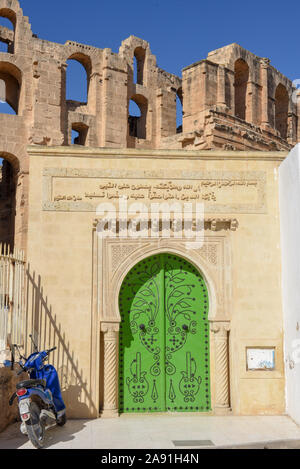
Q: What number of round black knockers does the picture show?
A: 2